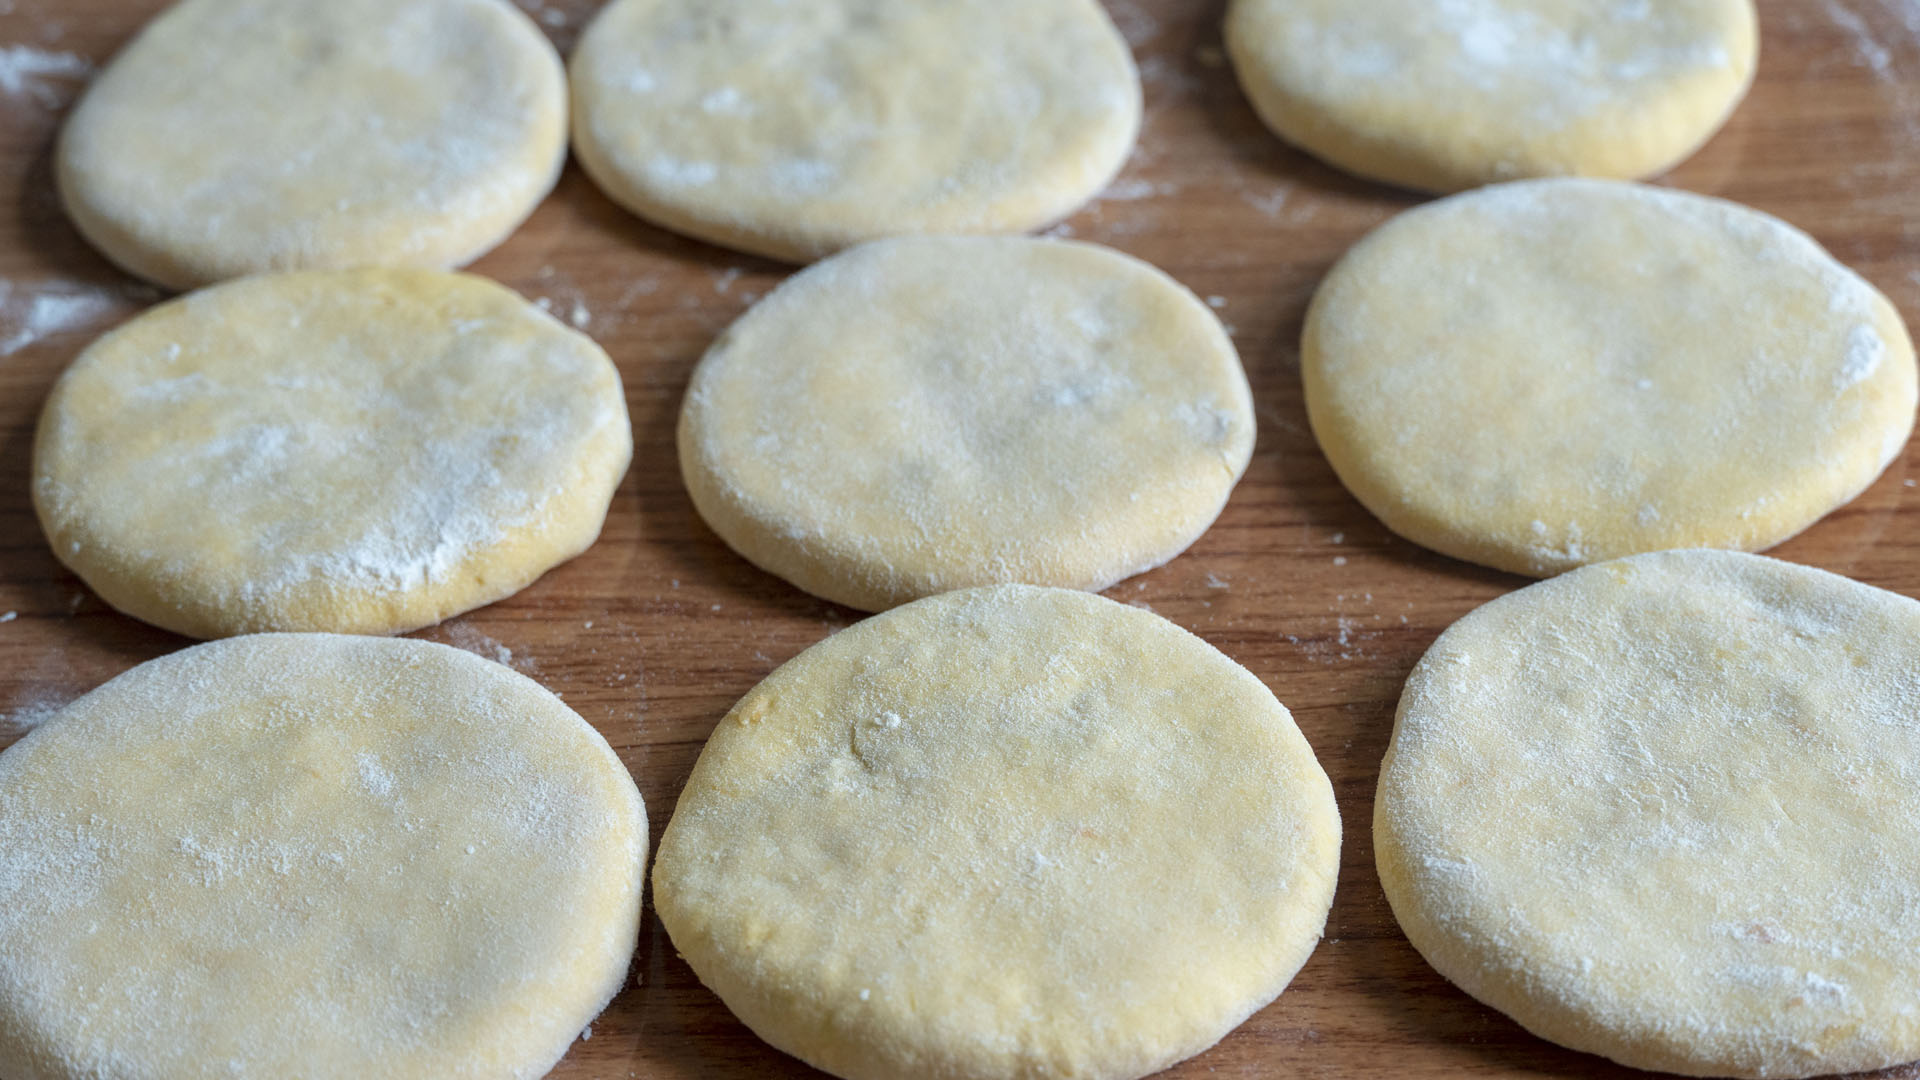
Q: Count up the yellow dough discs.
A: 9